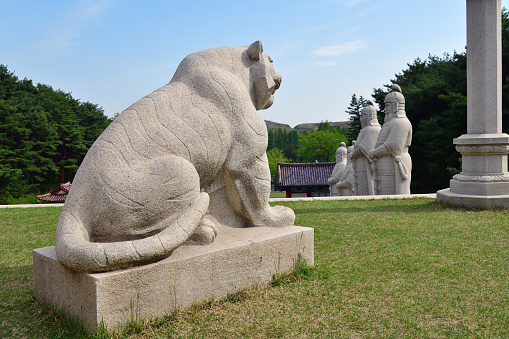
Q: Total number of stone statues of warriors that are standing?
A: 4